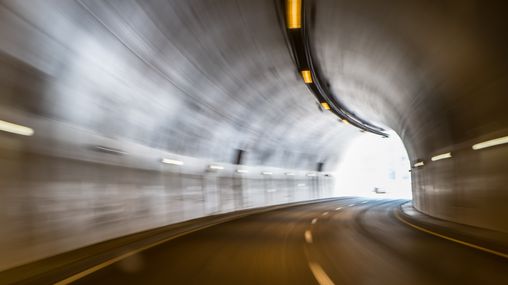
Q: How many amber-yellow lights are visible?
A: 4